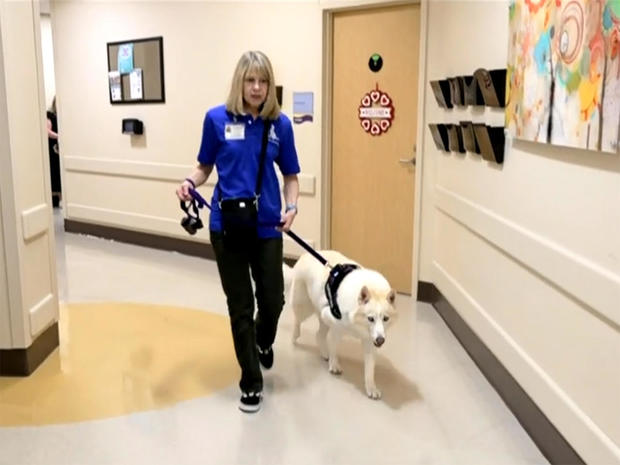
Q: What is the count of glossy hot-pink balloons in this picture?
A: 0